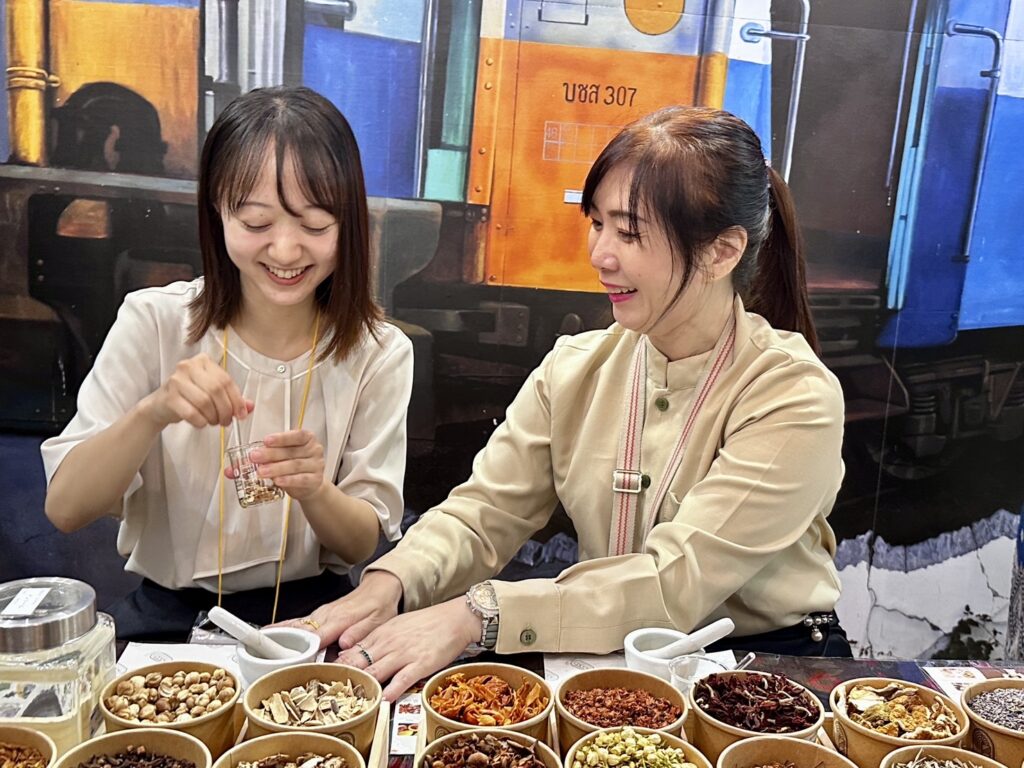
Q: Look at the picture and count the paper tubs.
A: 14